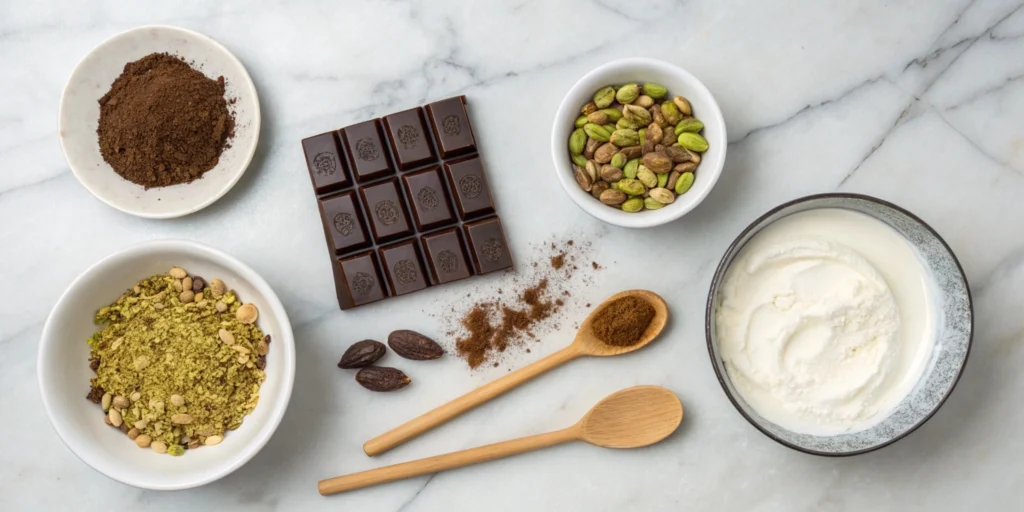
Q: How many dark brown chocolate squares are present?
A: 12